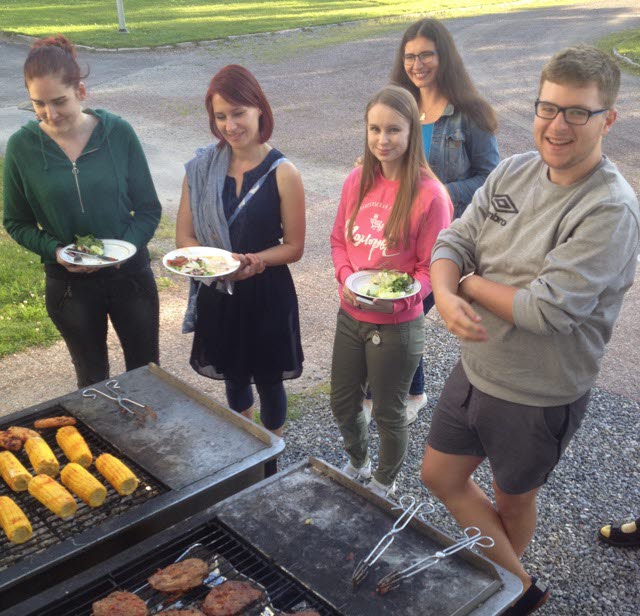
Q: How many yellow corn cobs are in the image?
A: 7